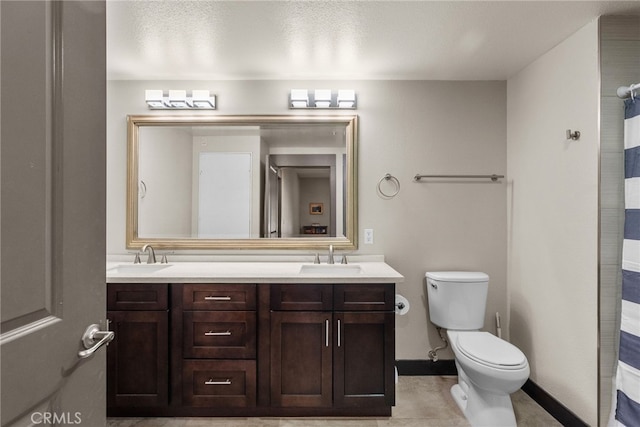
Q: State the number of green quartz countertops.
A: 0